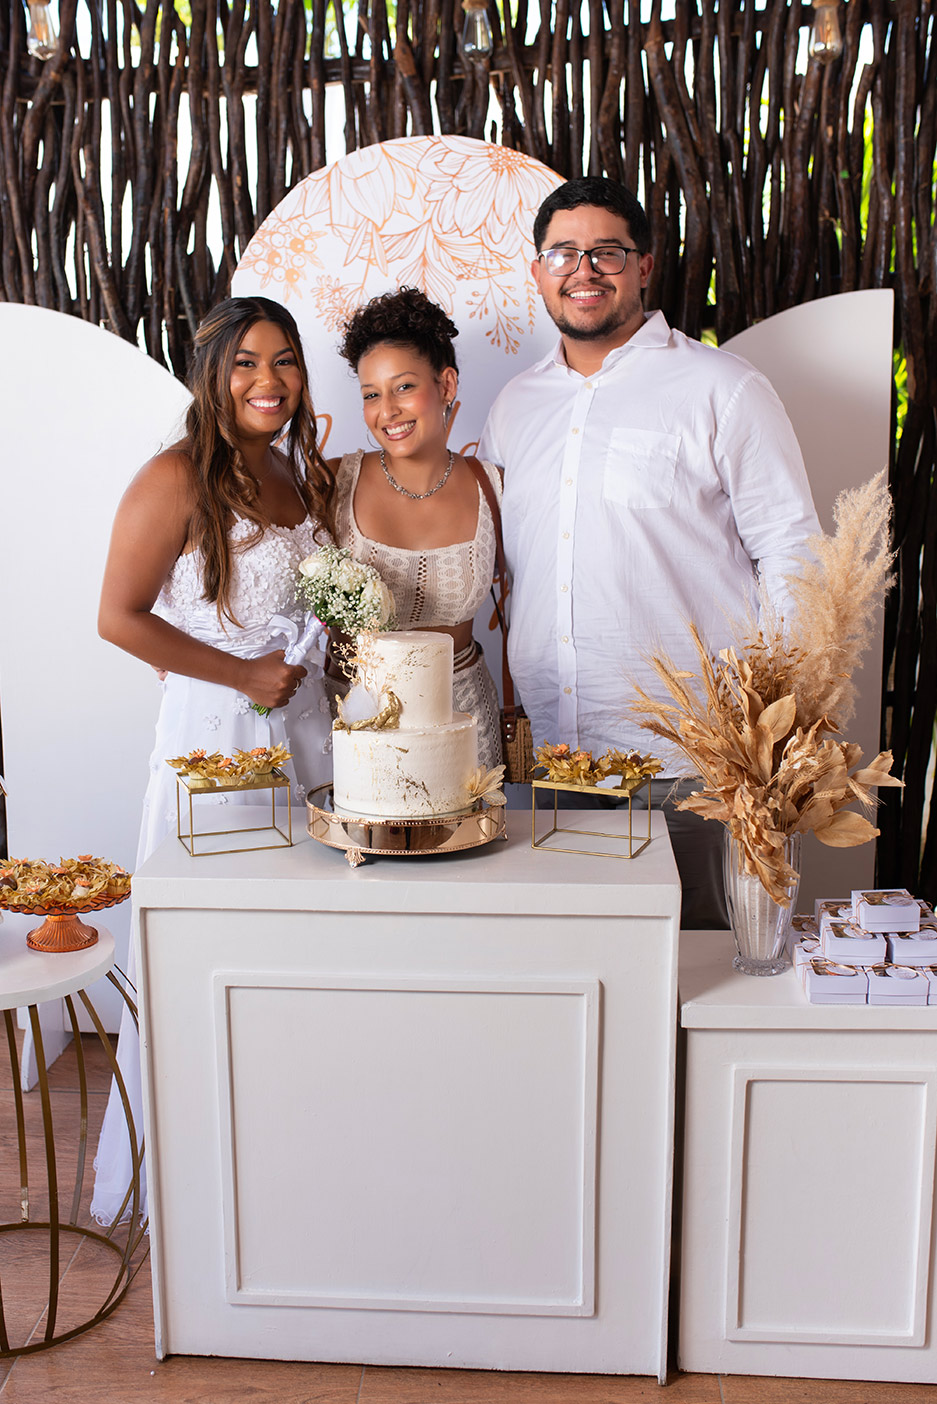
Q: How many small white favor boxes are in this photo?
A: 10